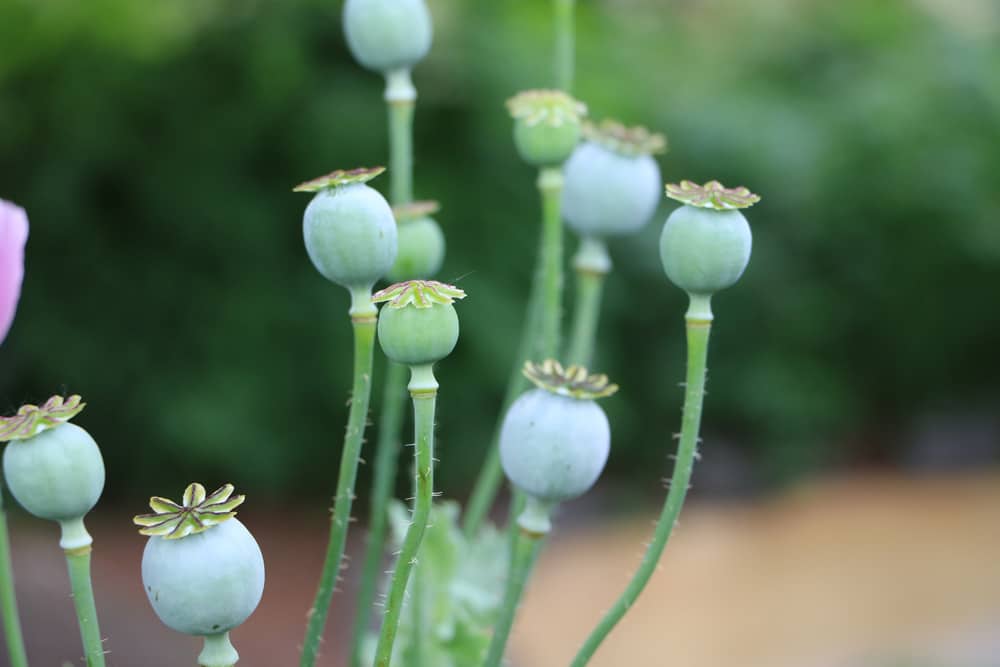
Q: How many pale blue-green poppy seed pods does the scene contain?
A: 10